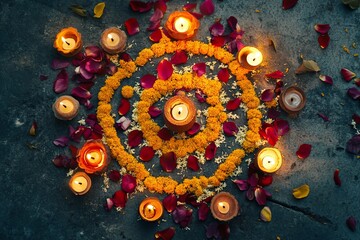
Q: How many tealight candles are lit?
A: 11